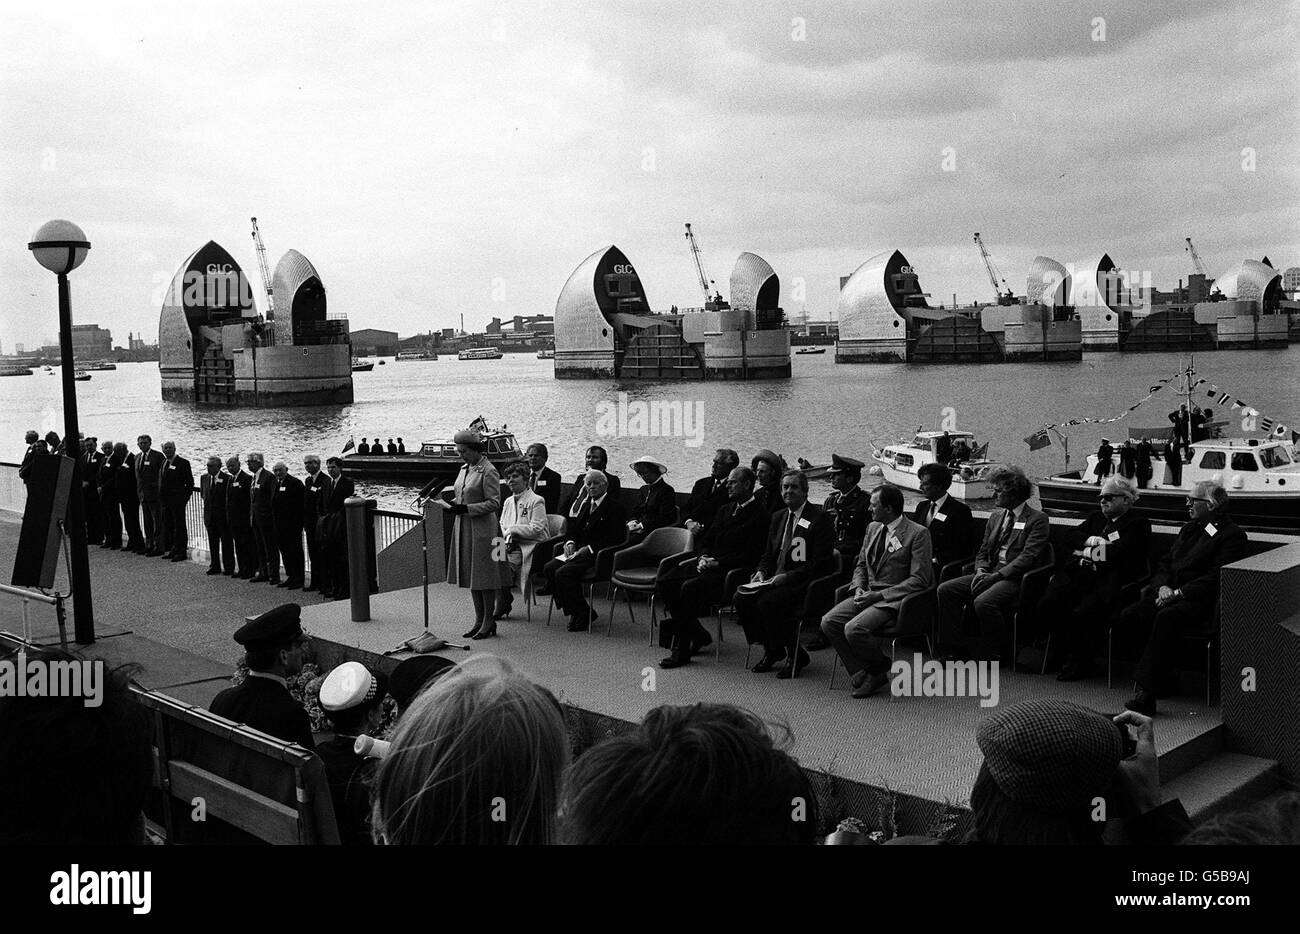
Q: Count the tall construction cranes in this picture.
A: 4